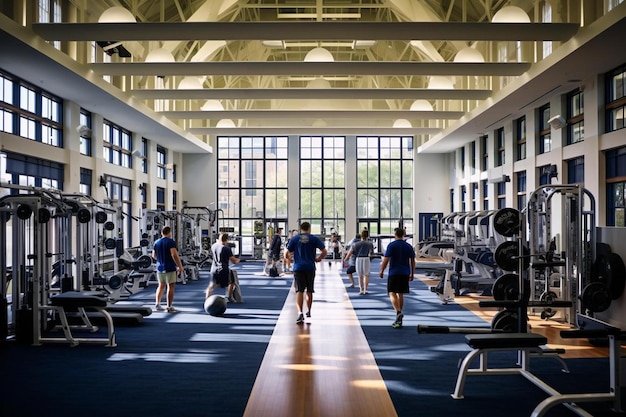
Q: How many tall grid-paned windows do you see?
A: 3